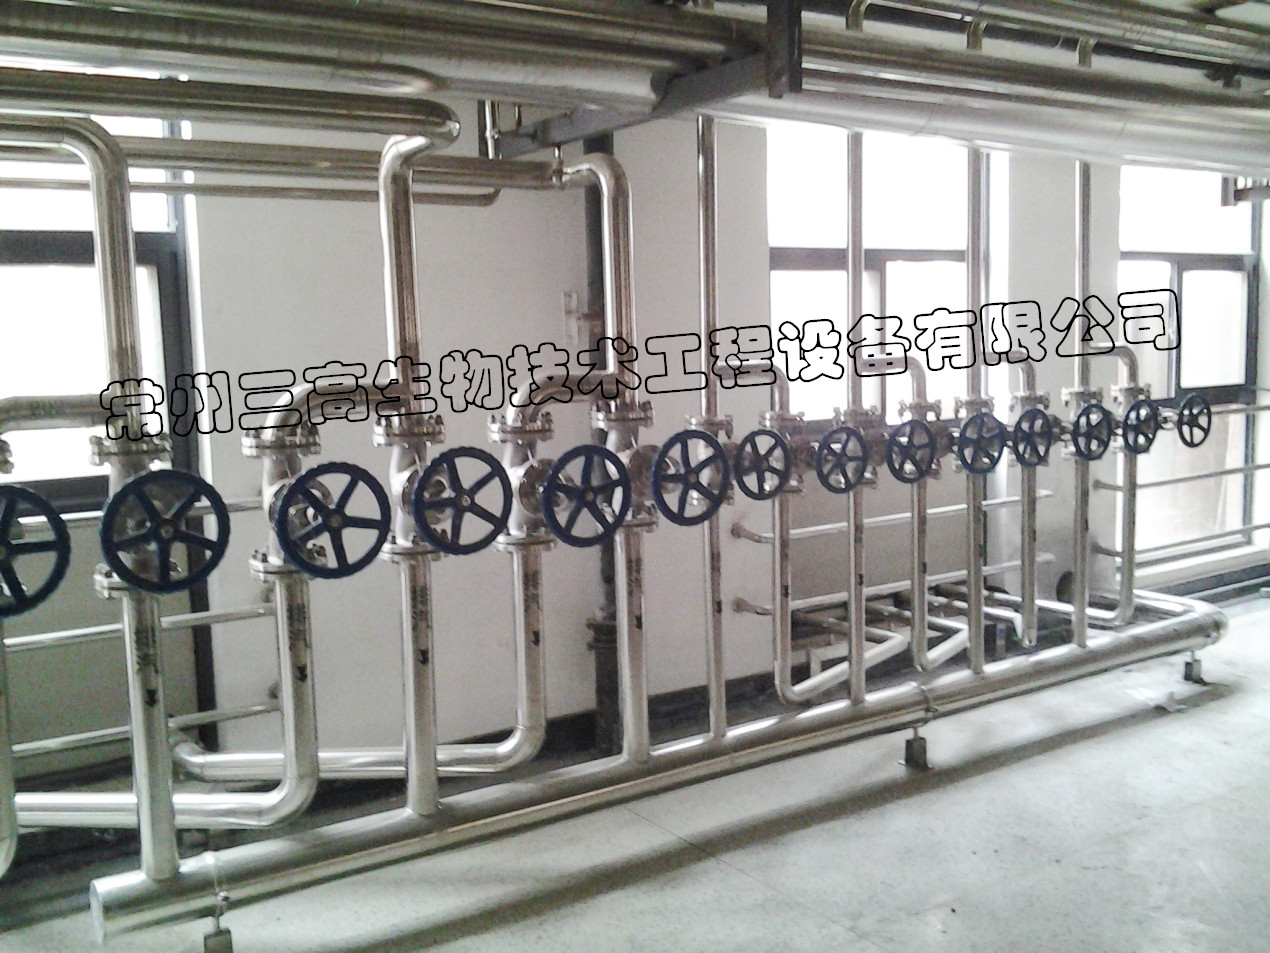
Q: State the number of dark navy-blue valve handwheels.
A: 14